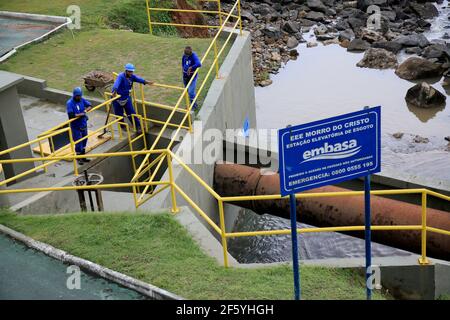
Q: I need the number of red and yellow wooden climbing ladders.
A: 0